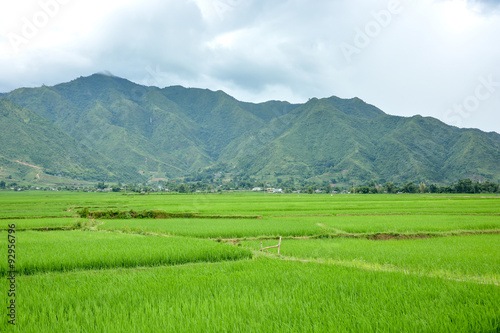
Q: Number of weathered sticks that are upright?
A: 2